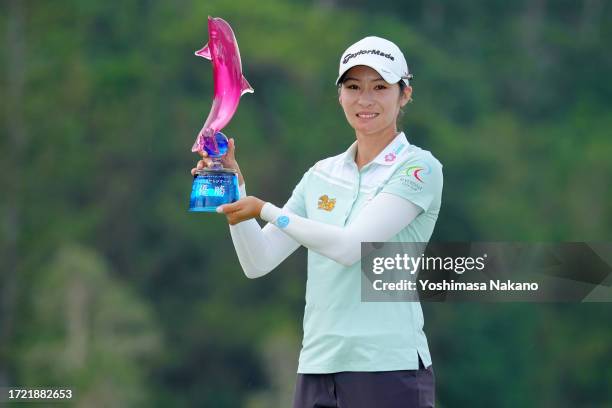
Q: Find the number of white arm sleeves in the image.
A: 2